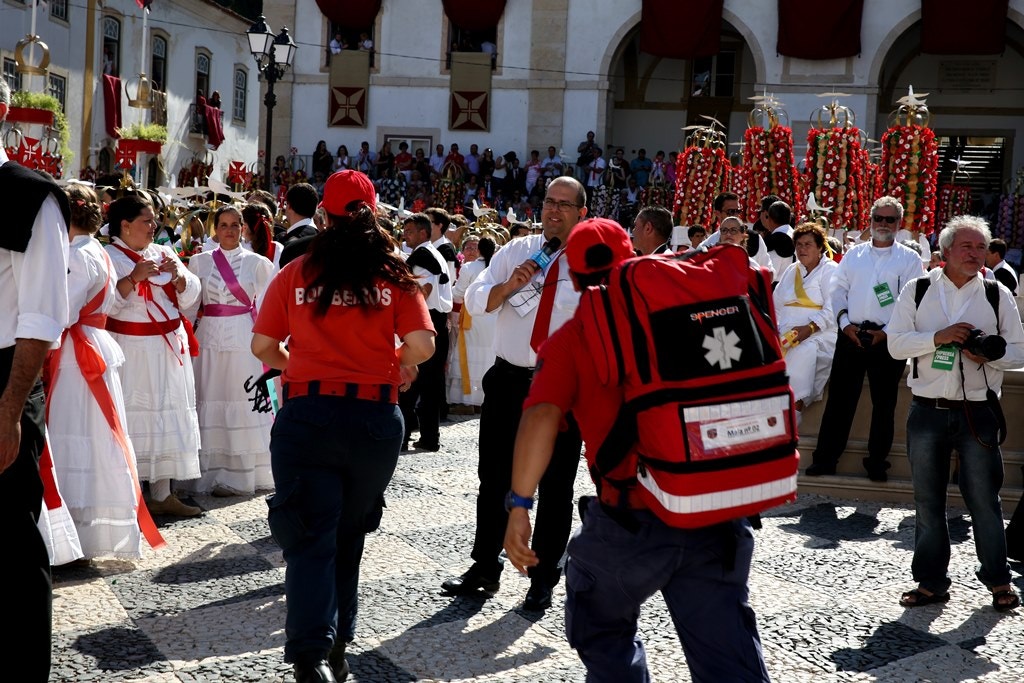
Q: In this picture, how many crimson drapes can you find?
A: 7